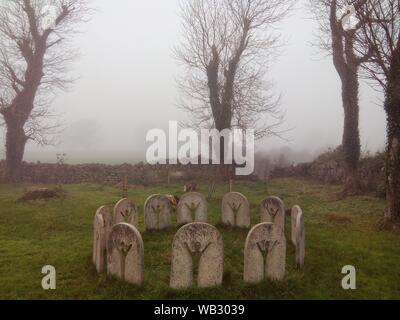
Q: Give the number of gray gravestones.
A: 10